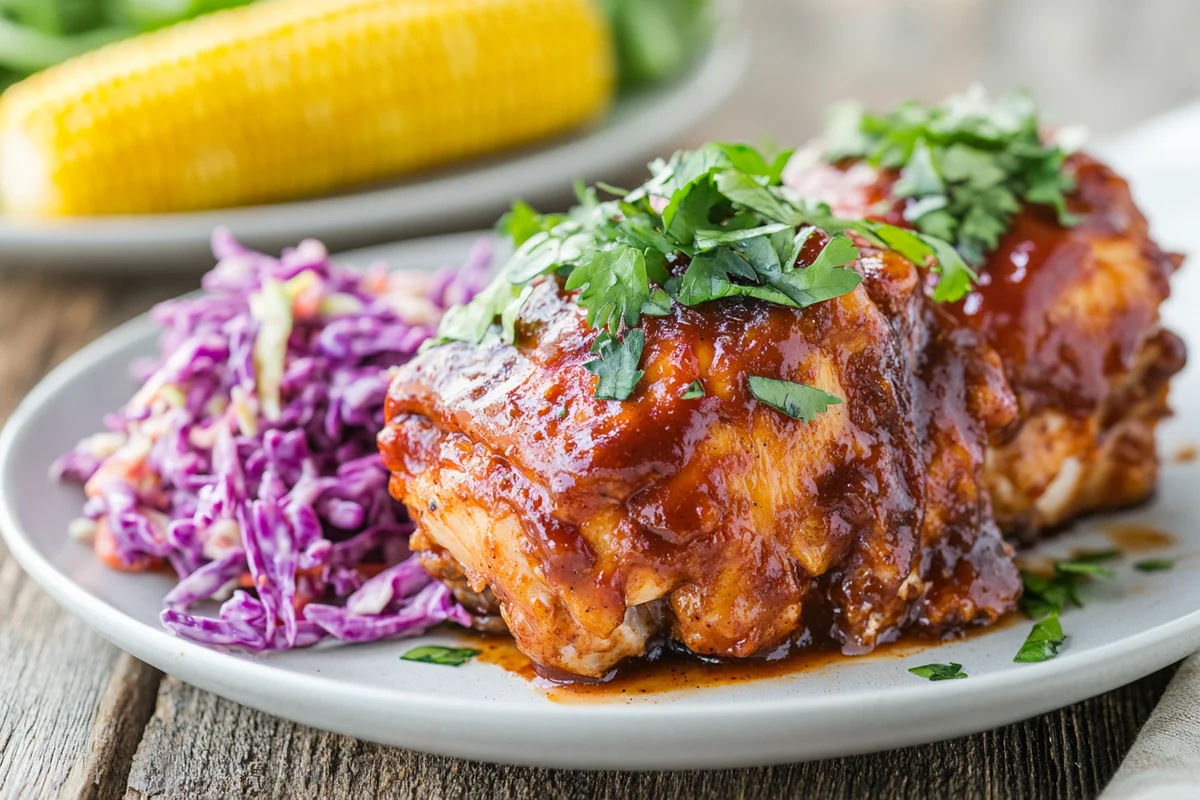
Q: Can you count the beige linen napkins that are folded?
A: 1